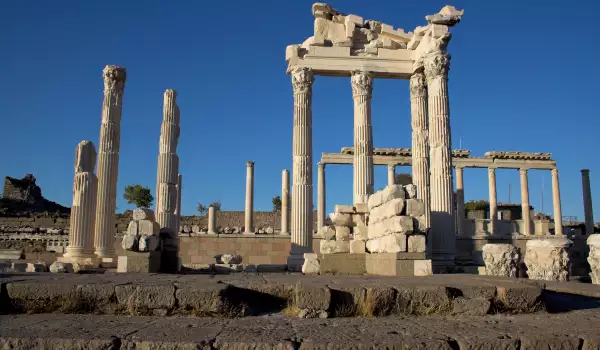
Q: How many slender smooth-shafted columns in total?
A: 11